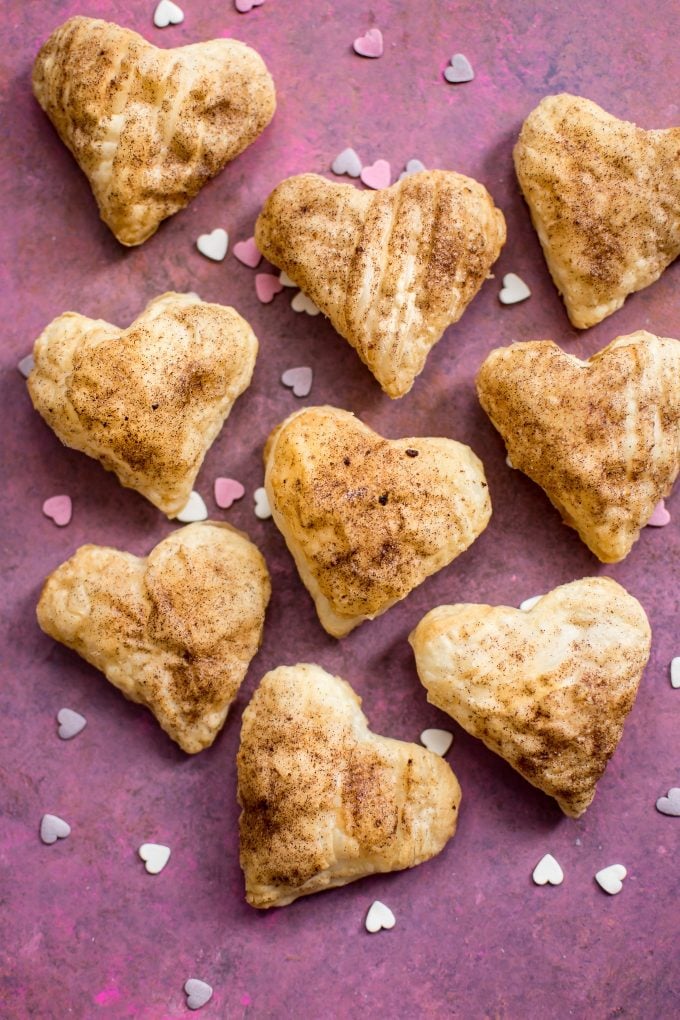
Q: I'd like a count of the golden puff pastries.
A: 9